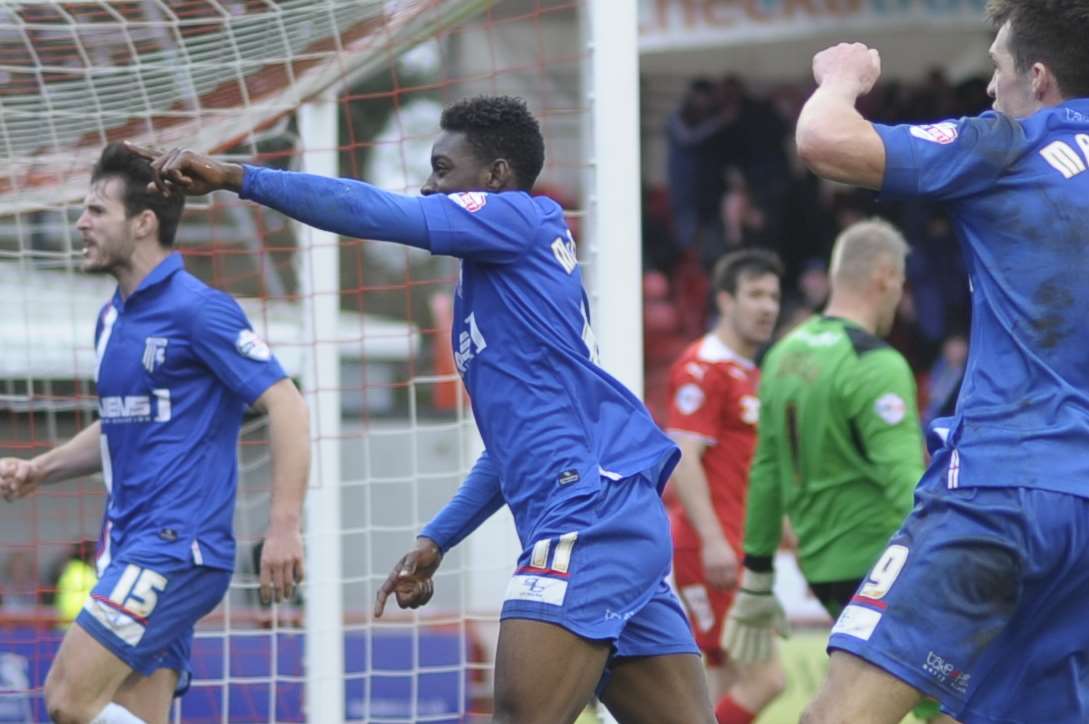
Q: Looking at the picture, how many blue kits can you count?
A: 3